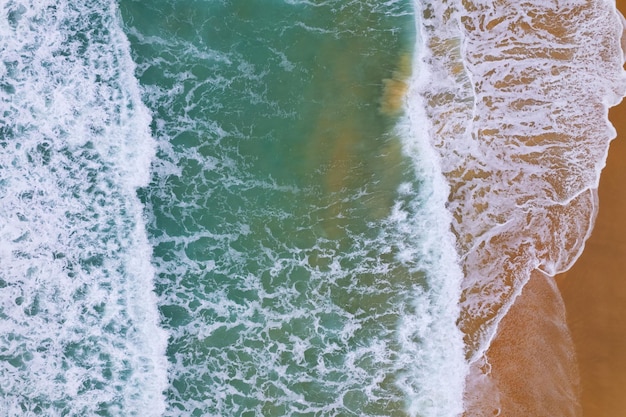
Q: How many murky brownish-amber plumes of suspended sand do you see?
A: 2